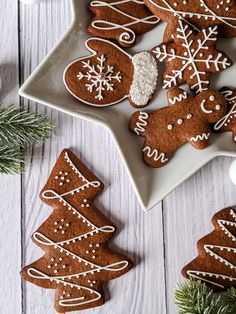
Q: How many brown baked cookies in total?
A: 8